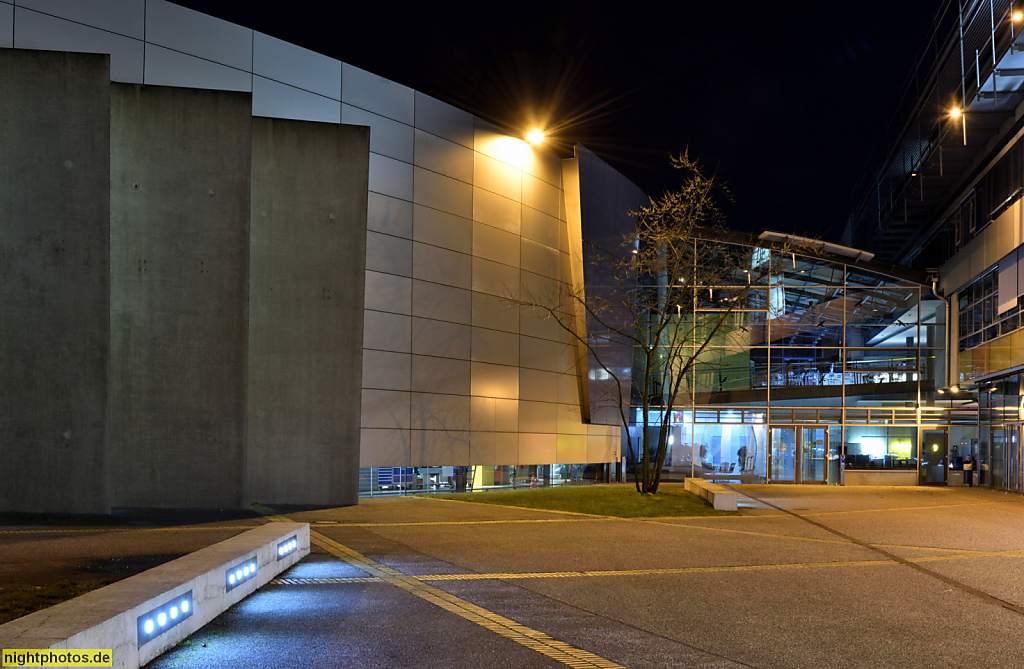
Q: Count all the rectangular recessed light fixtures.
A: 3